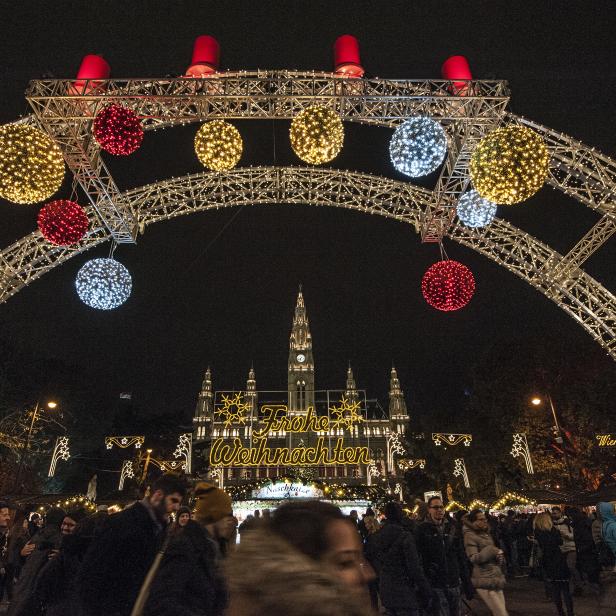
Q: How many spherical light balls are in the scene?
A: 10